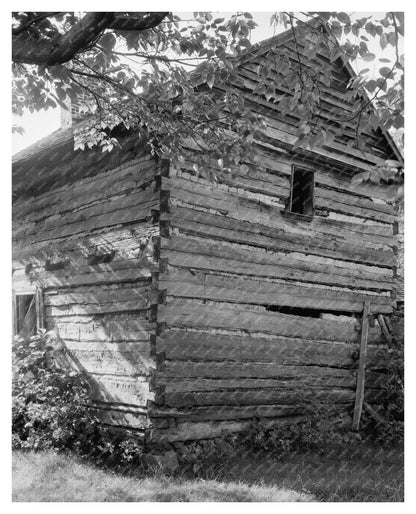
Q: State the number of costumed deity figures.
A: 0